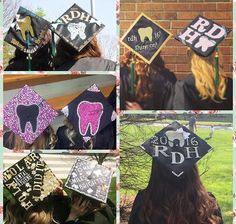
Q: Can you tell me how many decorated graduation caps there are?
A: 9